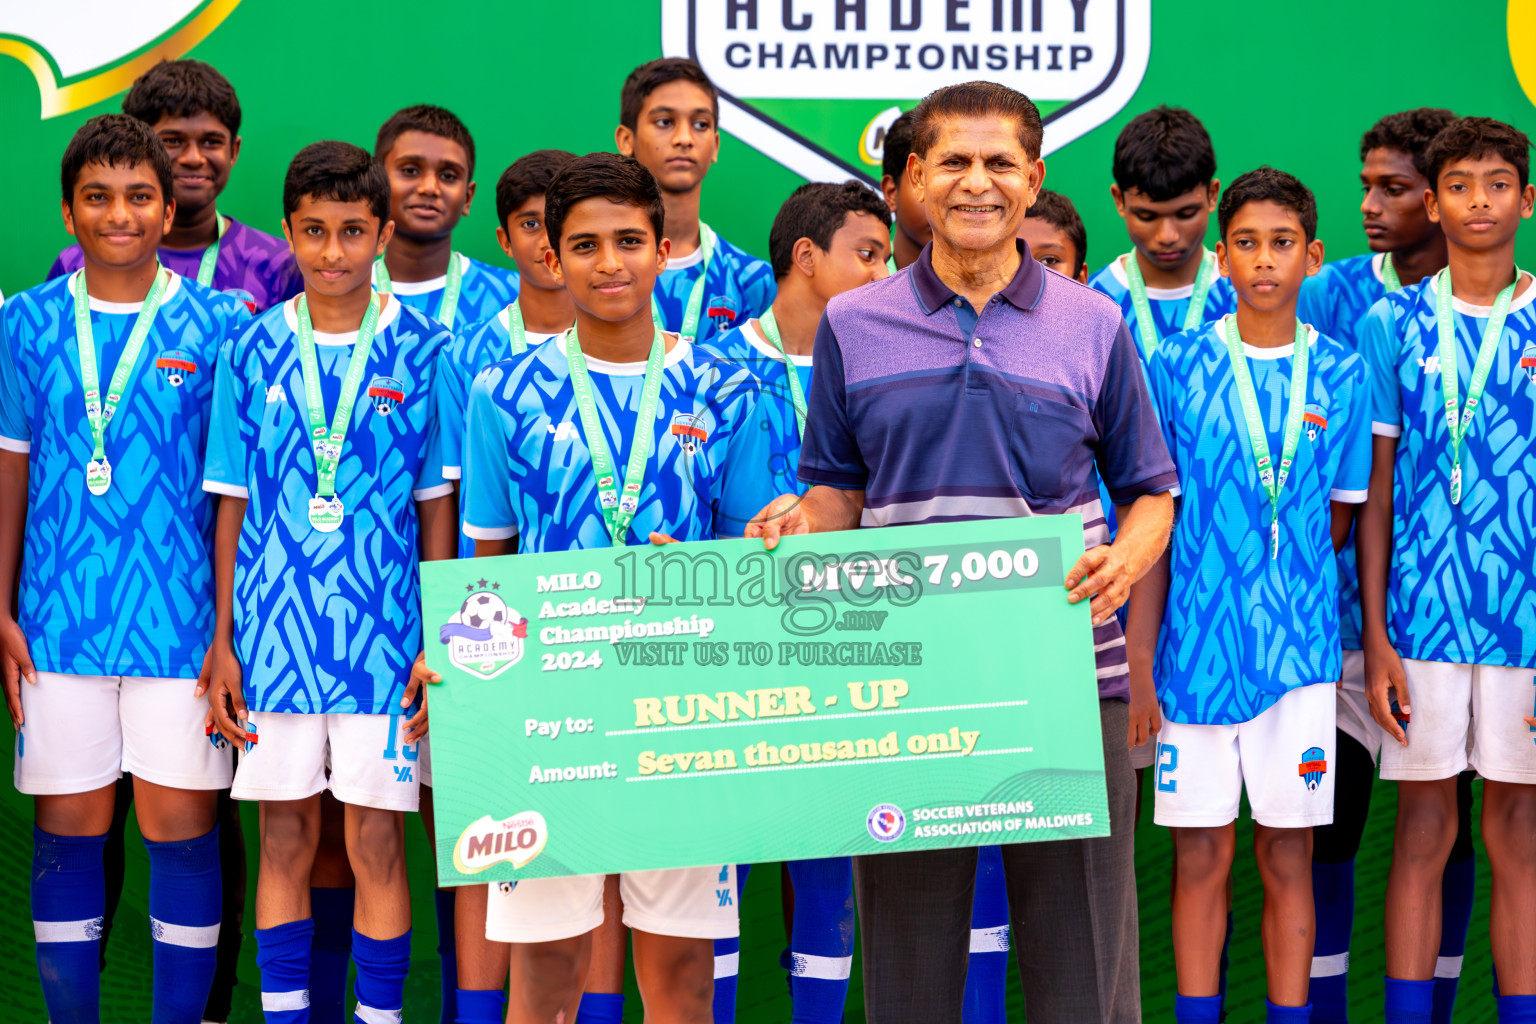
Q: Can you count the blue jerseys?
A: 11